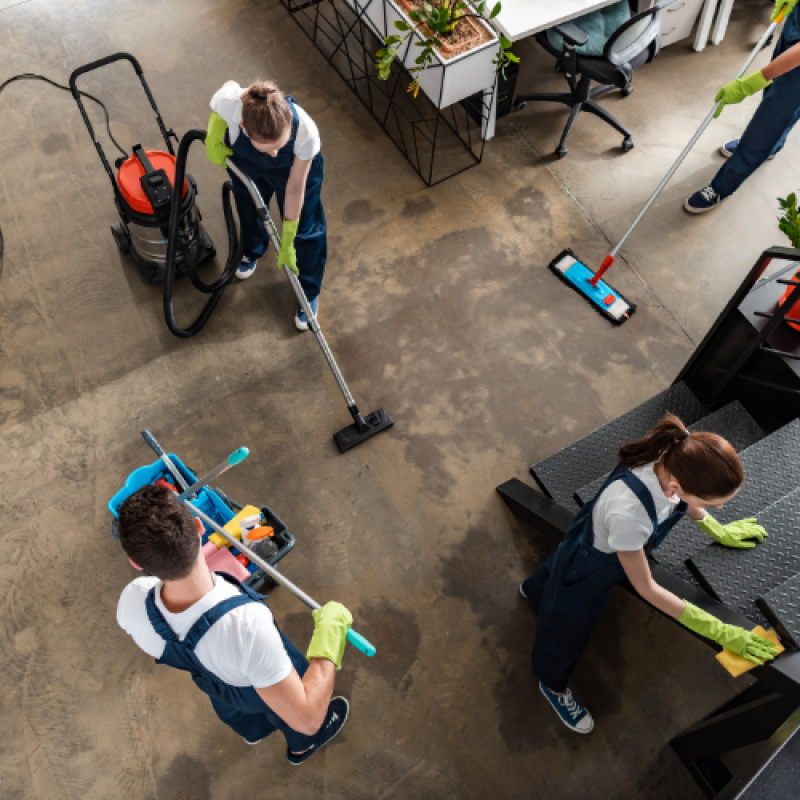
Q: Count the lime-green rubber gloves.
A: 7